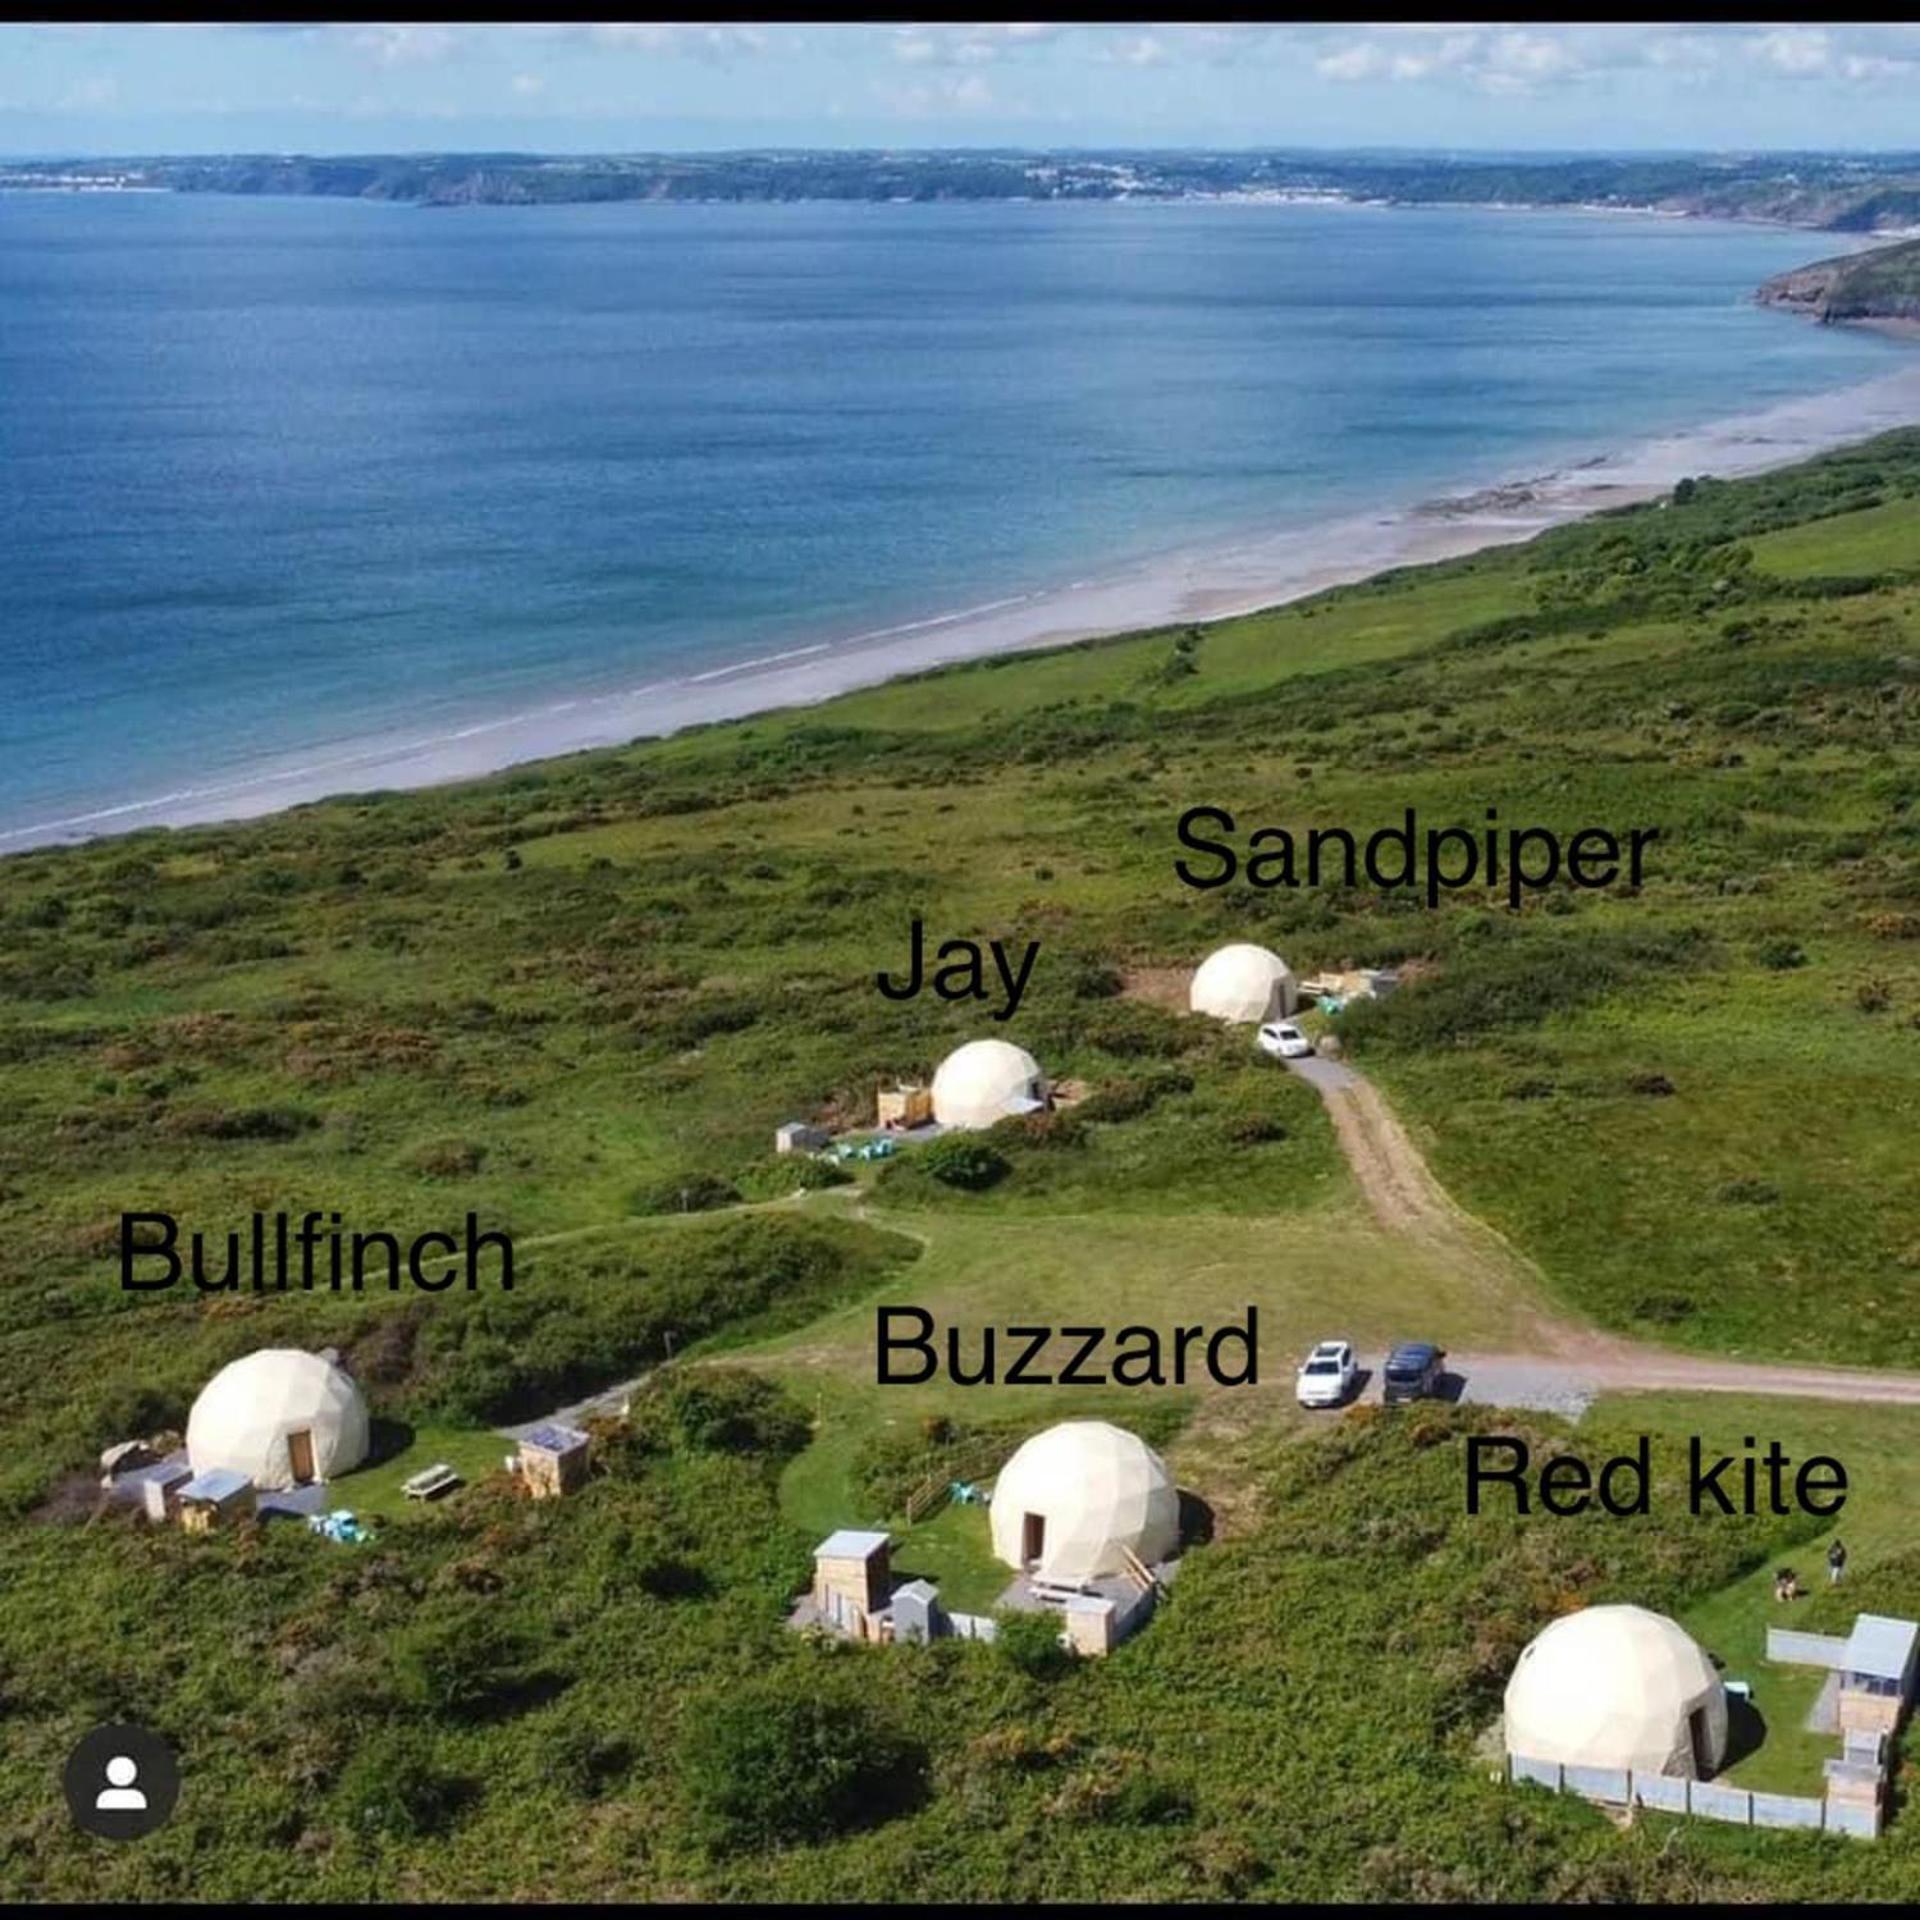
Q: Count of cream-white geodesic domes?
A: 5